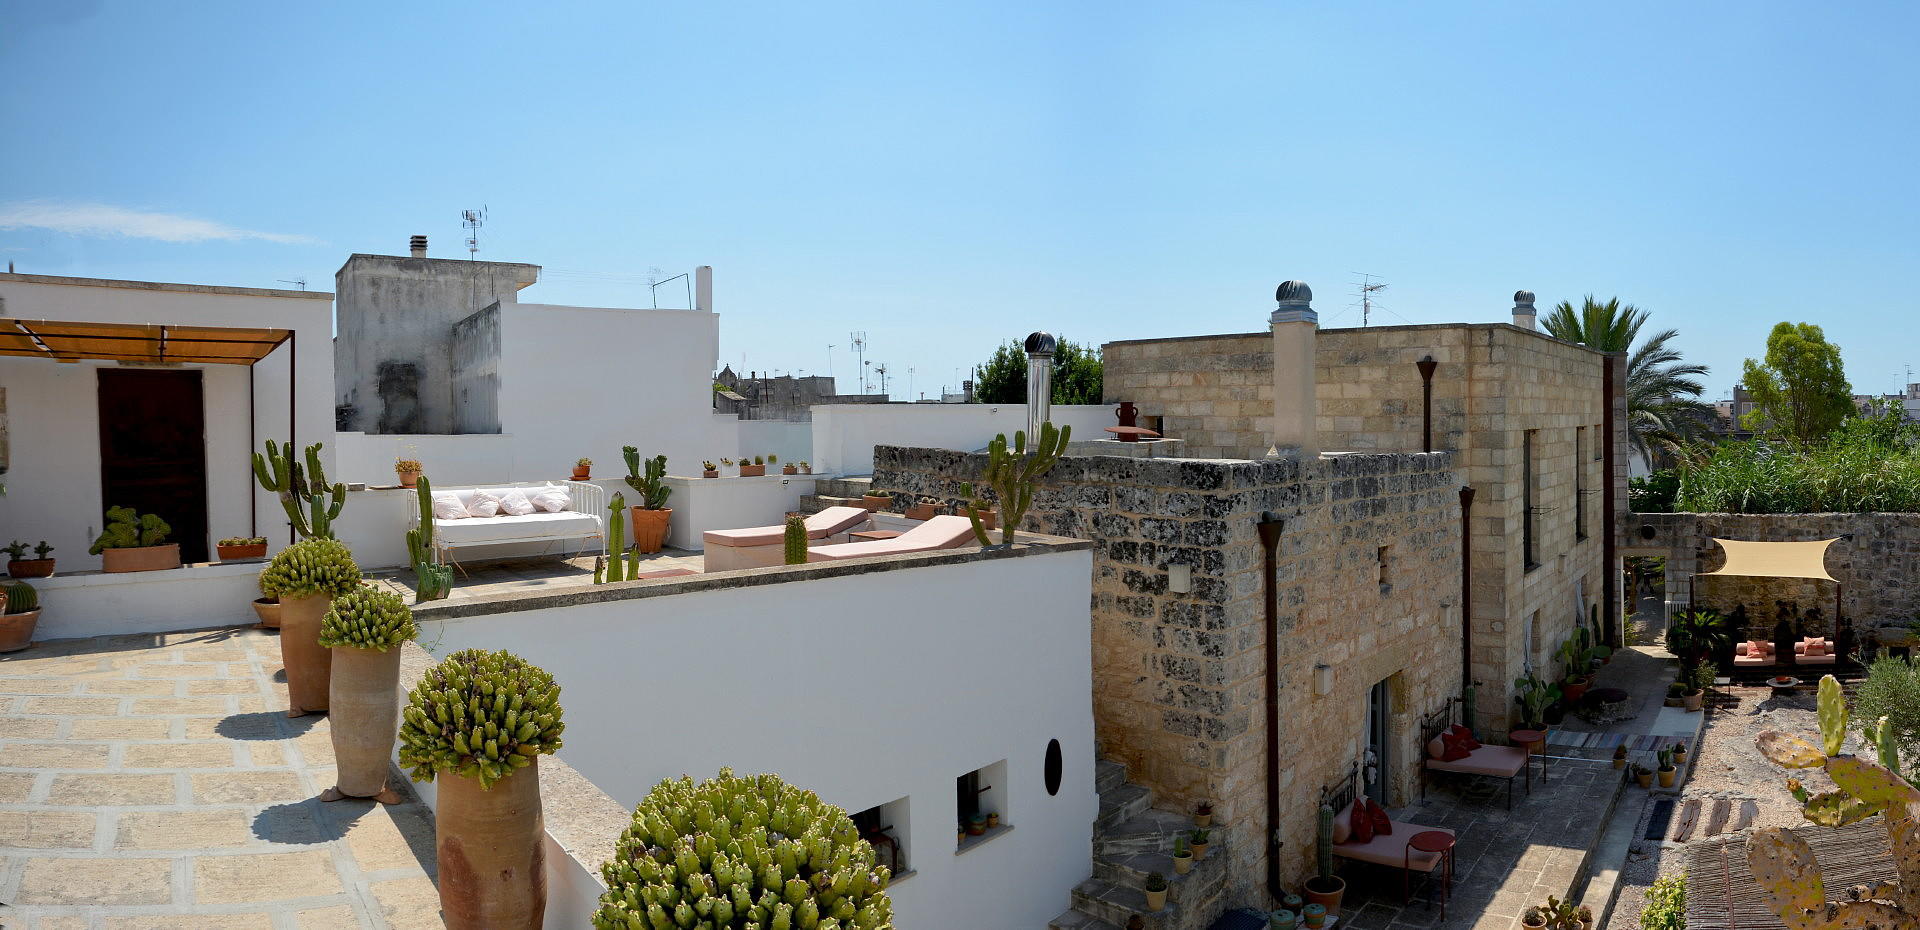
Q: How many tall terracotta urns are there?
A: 3